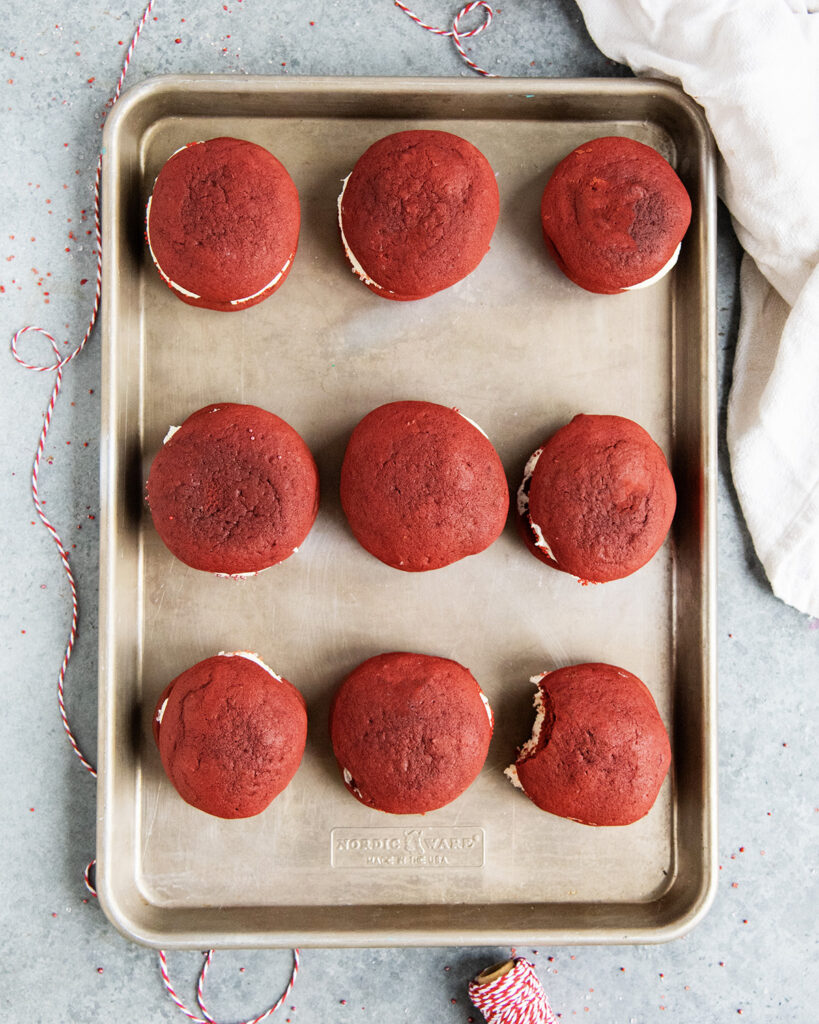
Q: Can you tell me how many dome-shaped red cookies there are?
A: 9